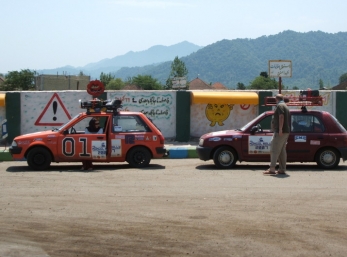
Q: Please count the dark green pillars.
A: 5